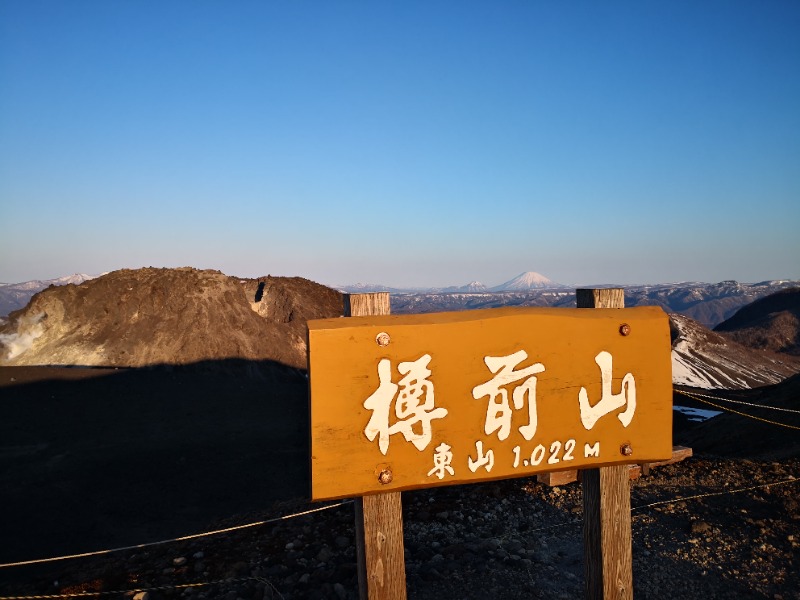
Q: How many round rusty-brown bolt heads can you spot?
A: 4